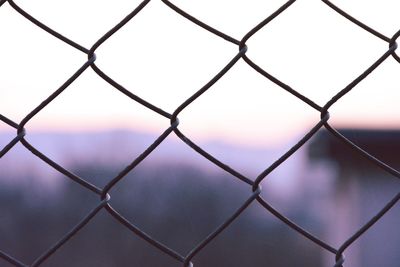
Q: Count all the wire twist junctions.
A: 10